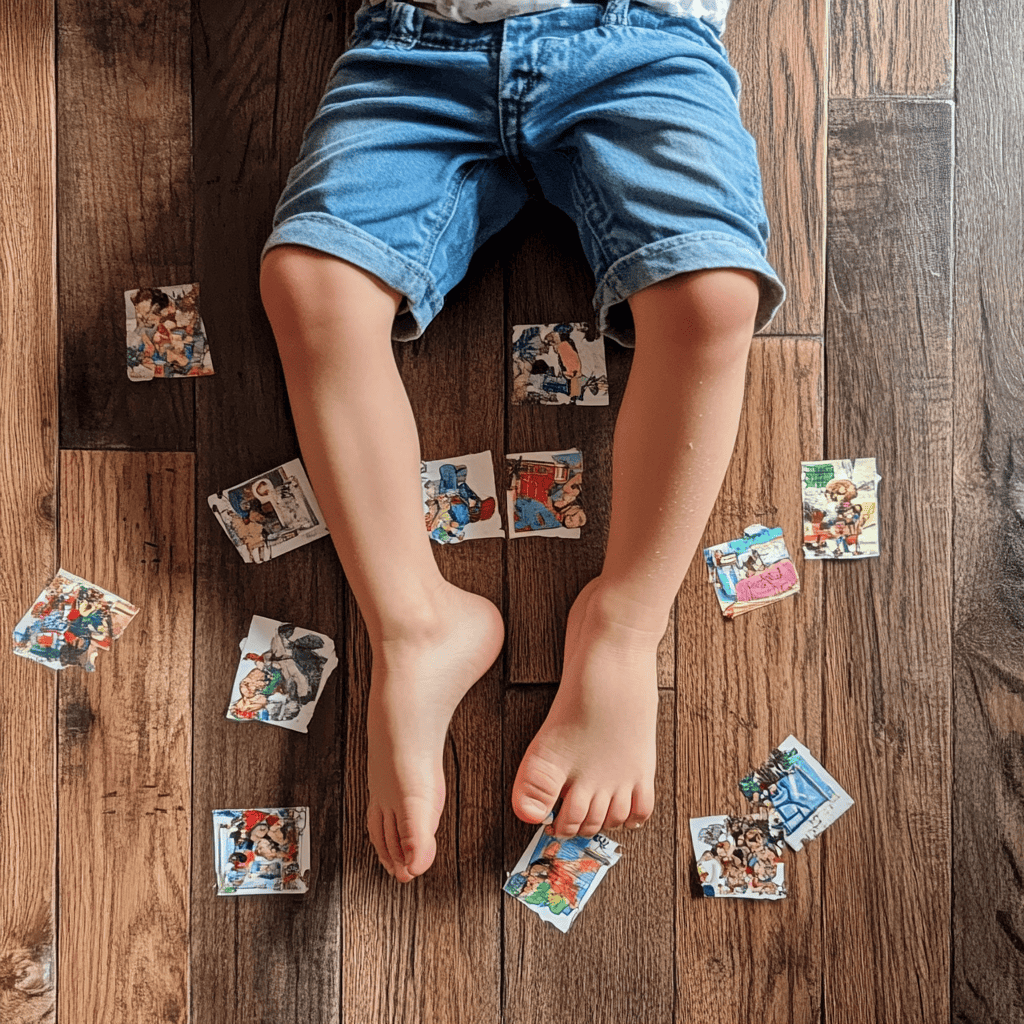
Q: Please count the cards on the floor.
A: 13